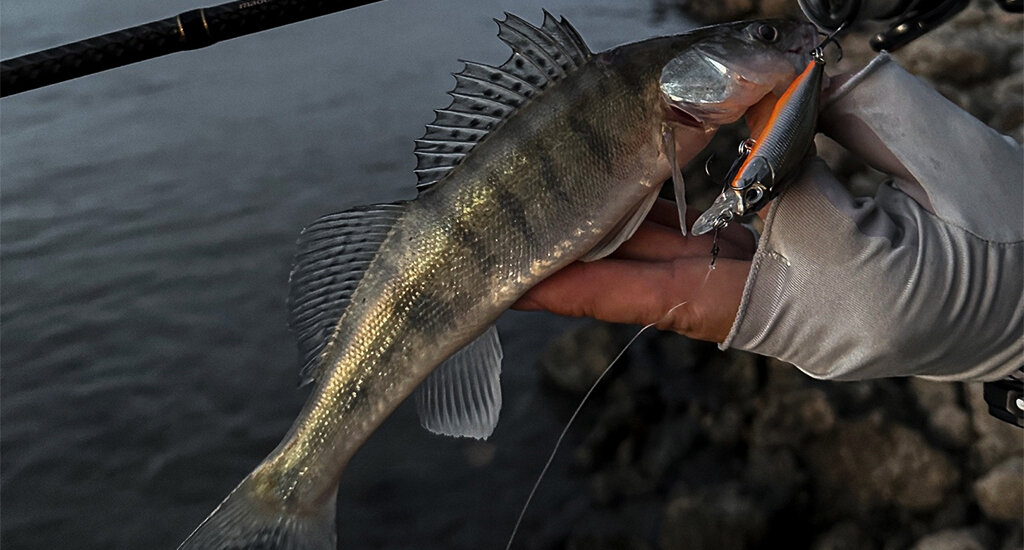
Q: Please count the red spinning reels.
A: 0